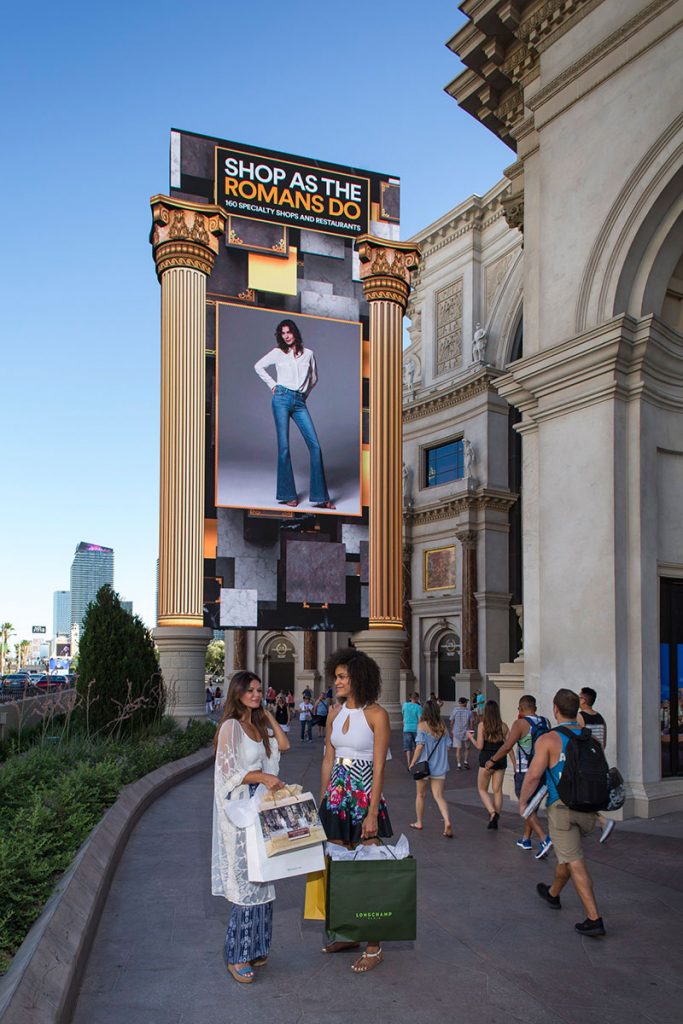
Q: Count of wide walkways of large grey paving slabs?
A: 1